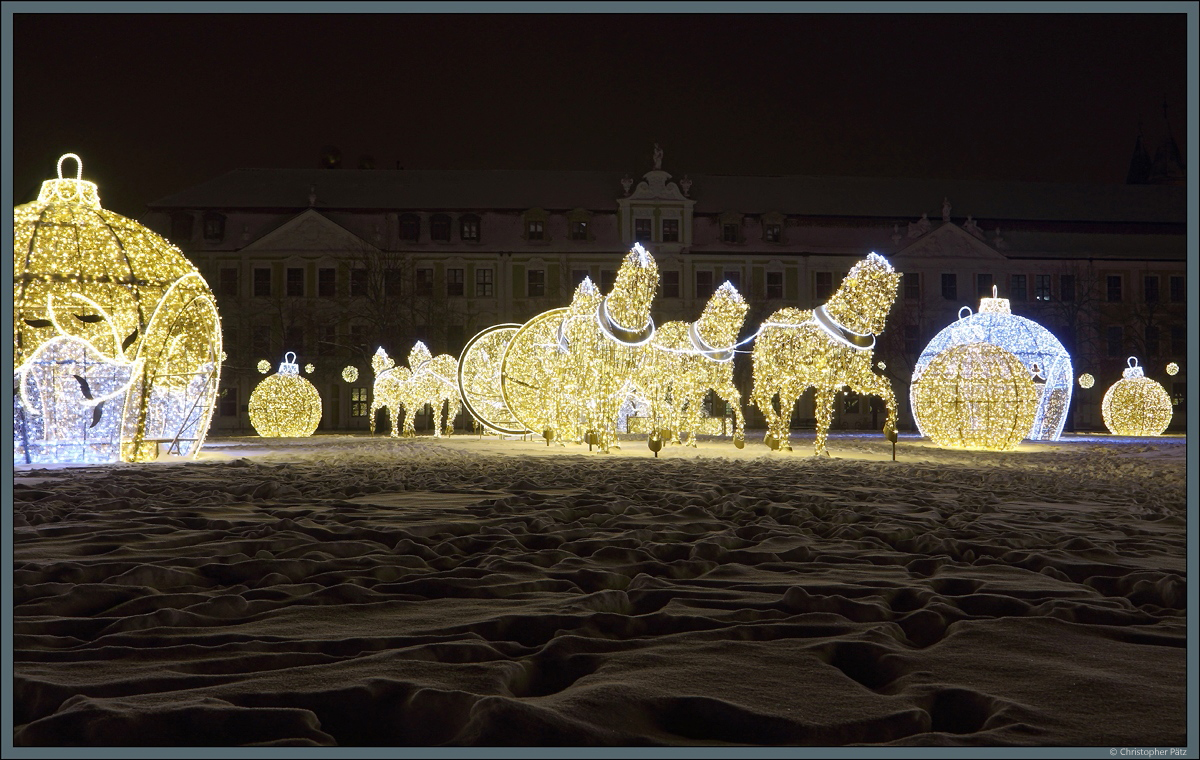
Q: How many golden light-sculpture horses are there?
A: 6